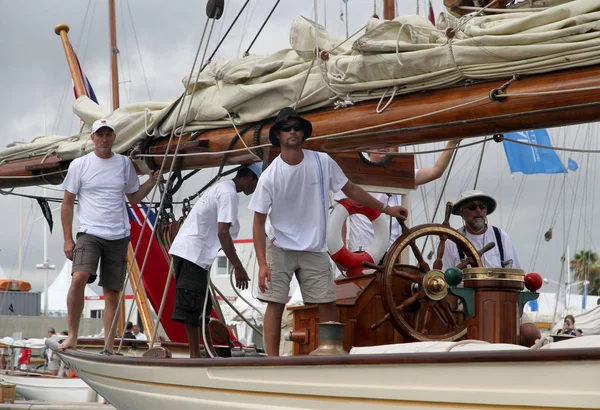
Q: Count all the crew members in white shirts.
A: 5